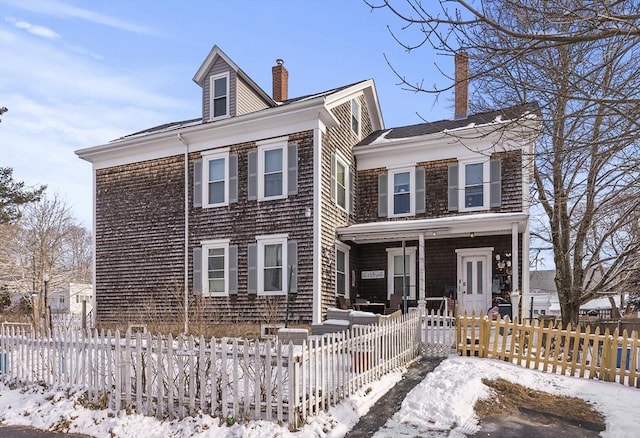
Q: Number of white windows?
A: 11